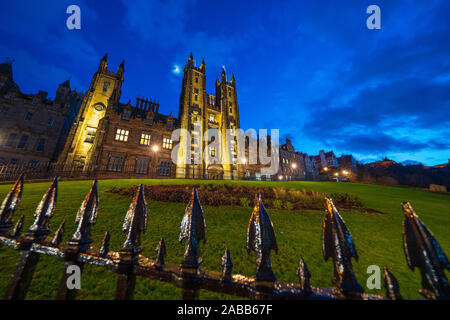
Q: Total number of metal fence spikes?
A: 15